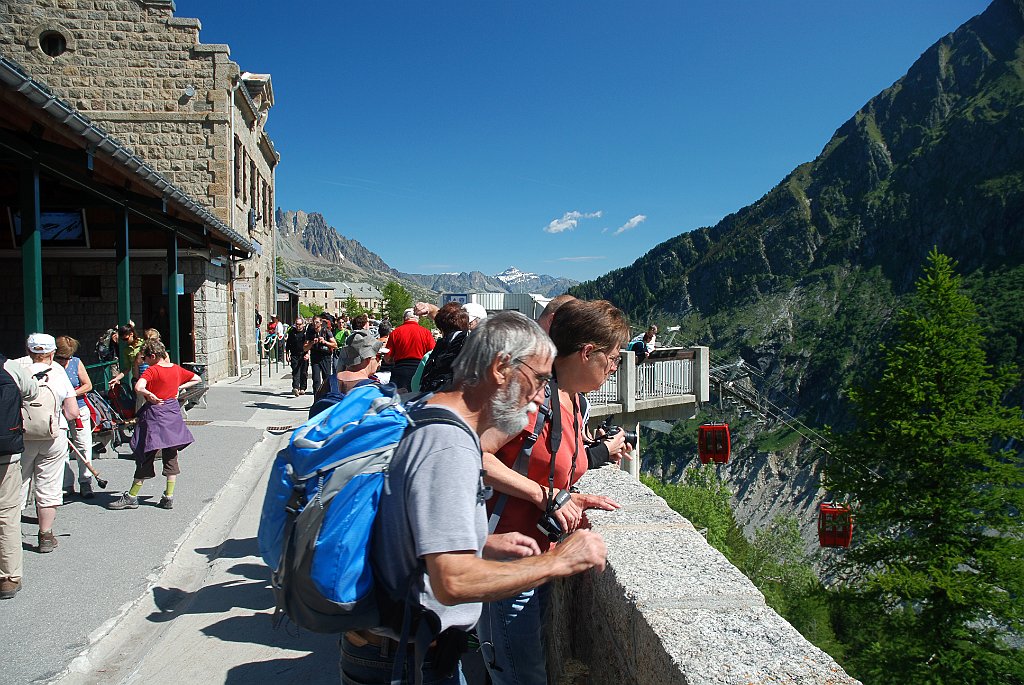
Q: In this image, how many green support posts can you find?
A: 3